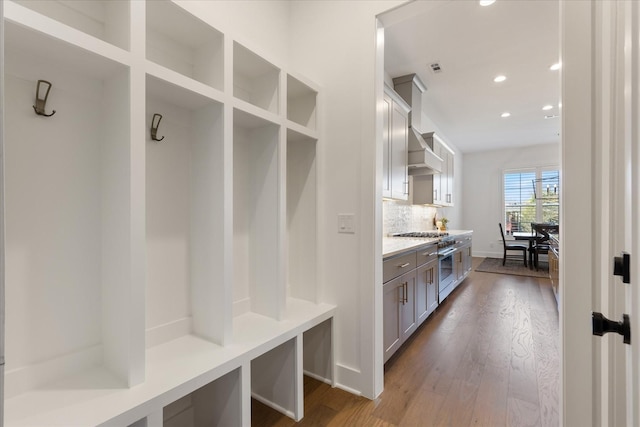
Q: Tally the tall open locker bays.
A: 4